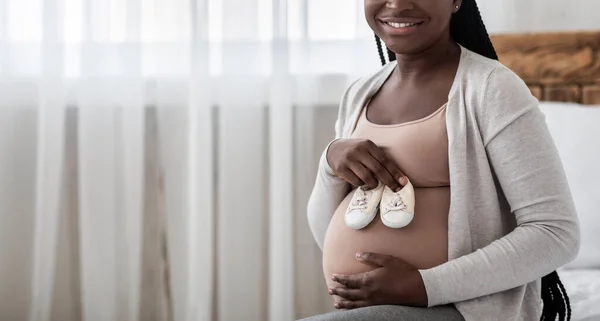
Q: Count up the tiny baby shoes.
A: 2